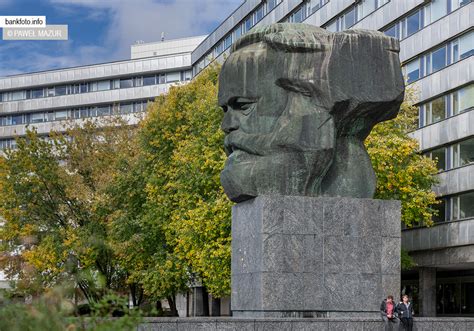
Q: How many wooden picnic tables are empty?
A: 0